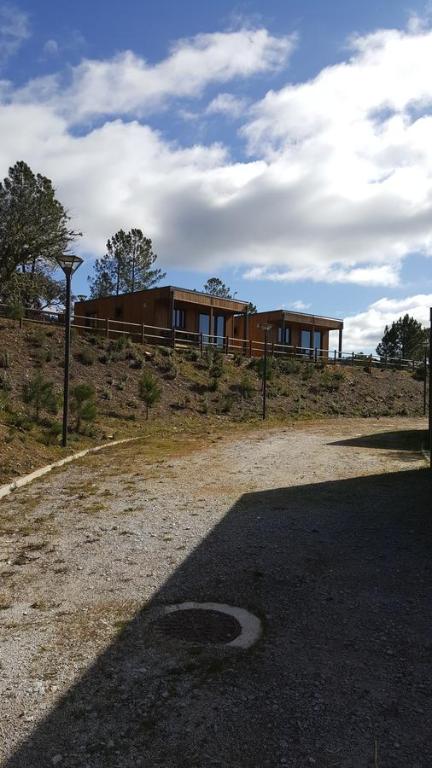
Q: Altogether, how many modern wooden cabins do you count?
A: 2